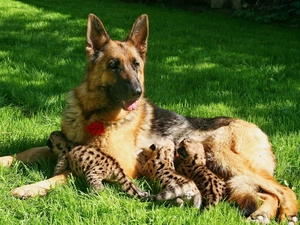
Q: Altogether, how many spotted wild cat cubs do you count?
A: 3